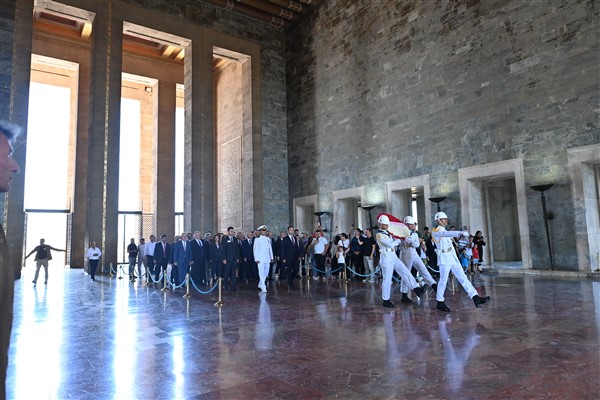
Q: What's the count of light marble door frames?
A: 5